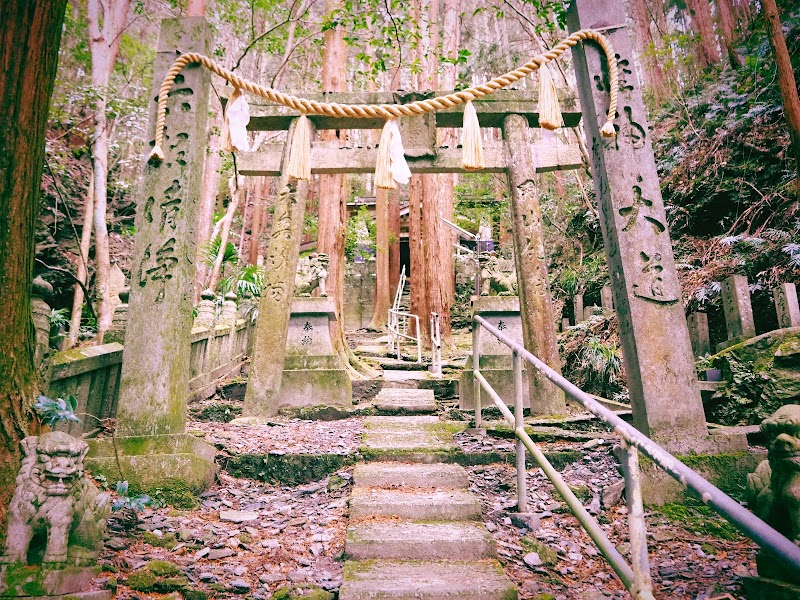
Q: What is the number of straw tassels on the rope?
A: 5